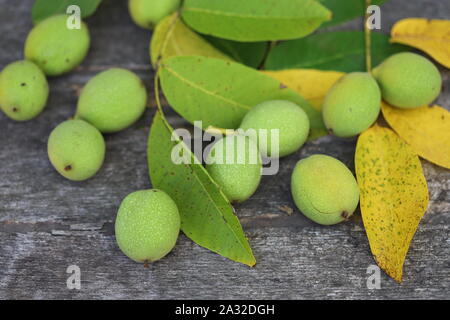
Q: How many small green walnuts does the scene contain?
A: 11